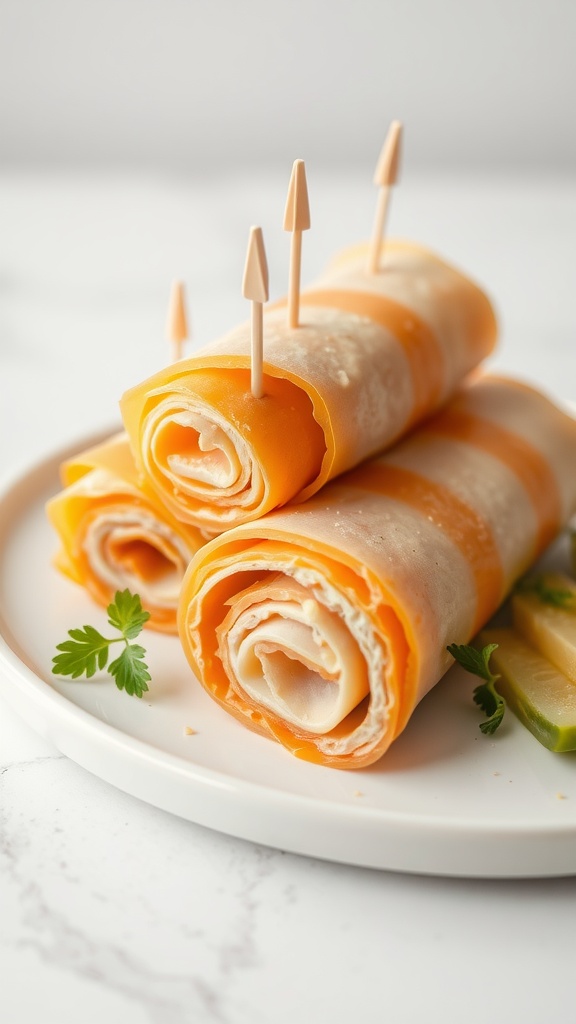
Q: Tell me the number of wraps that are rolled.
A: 3